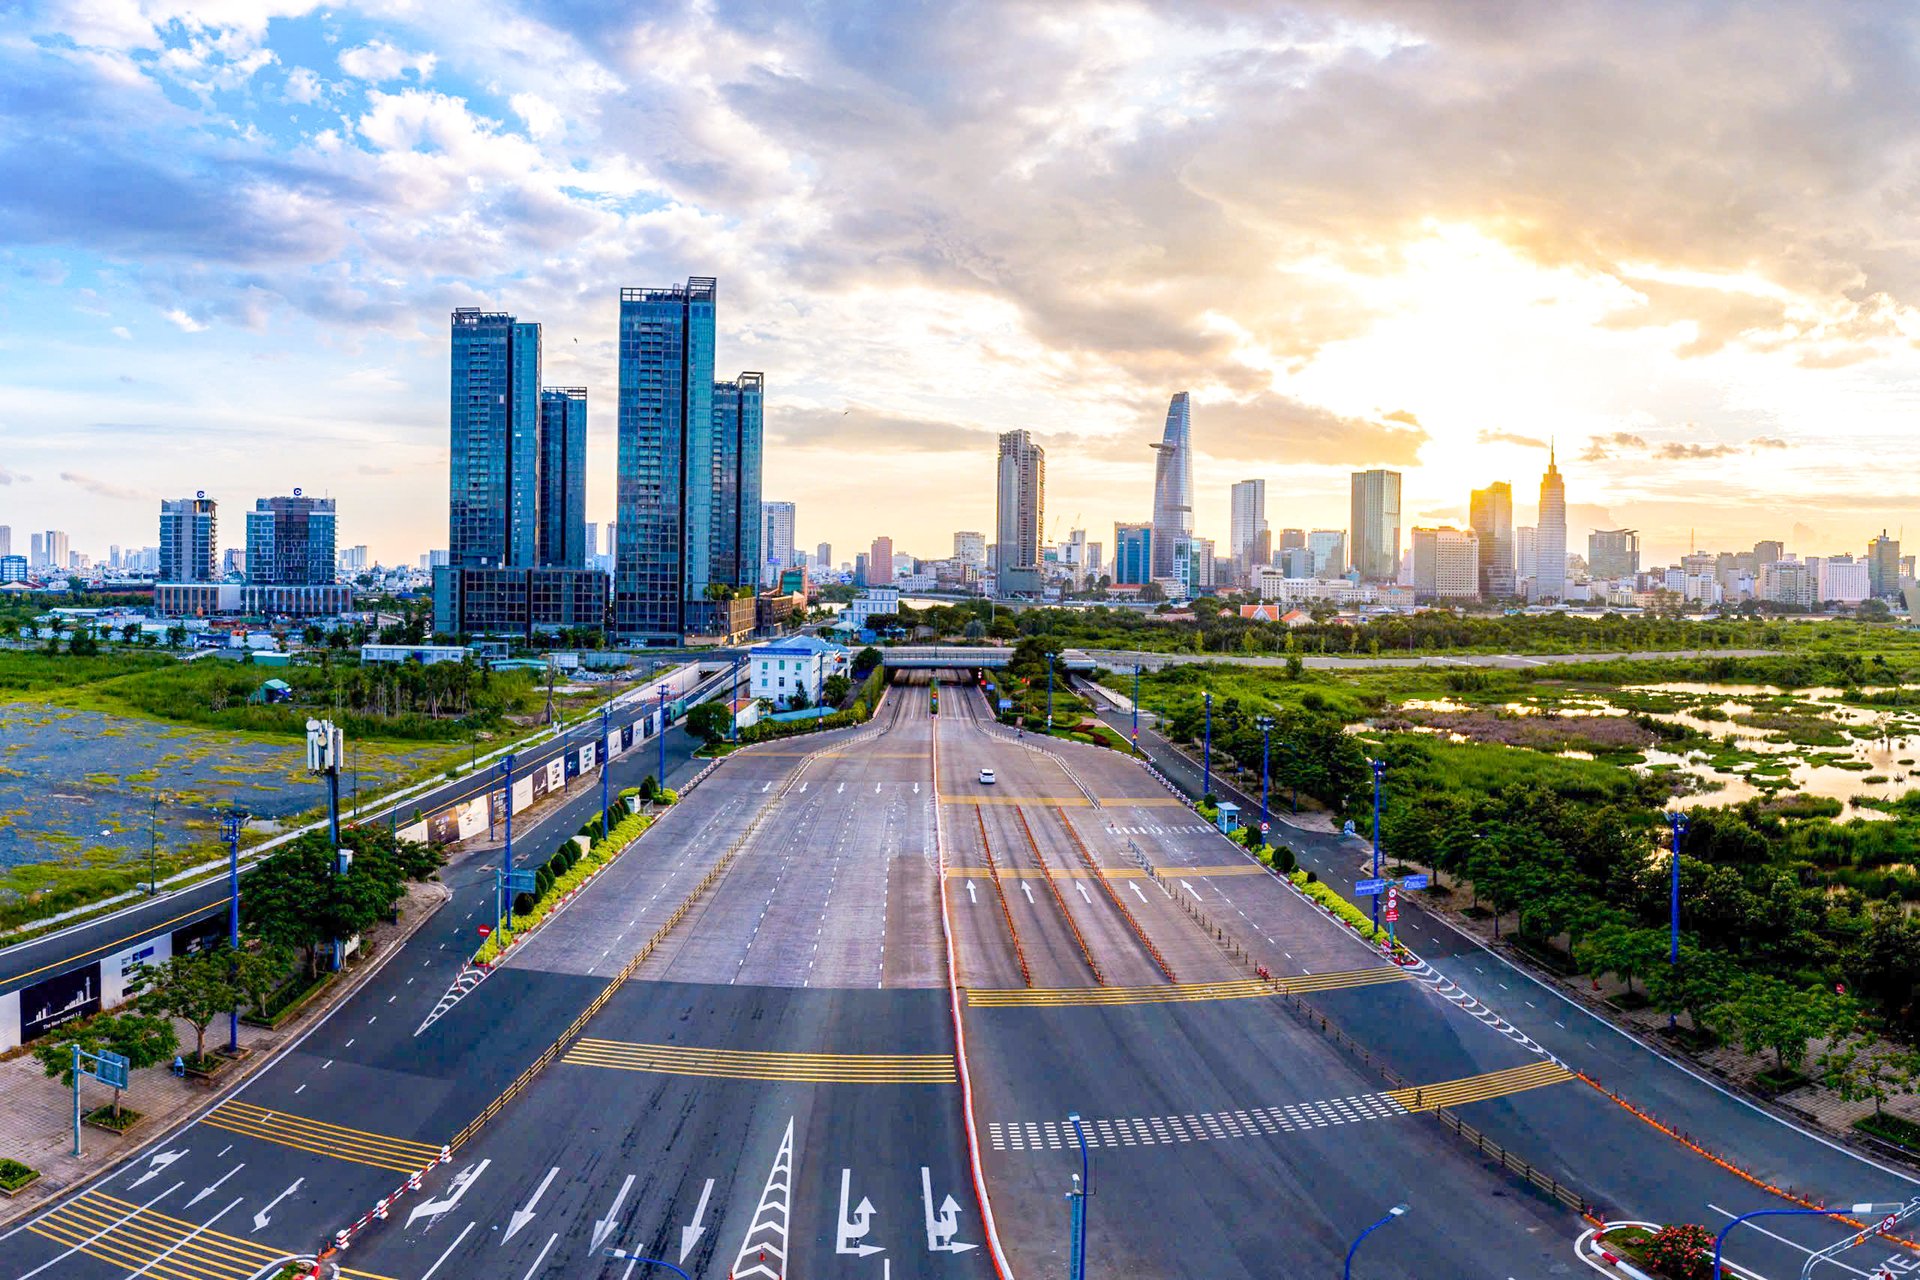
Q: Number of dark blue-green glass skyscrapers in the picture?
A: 4